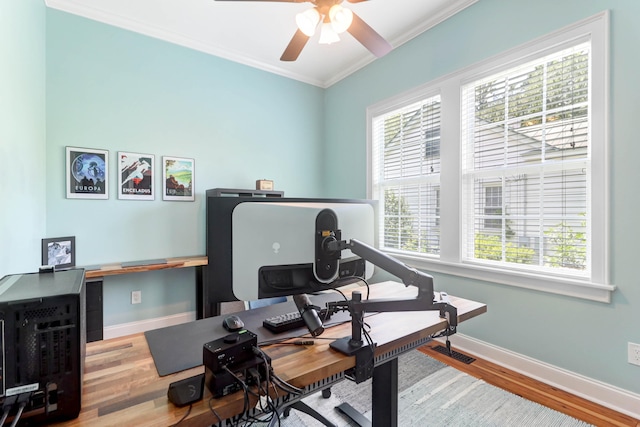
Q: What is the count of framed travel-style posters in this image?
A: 3